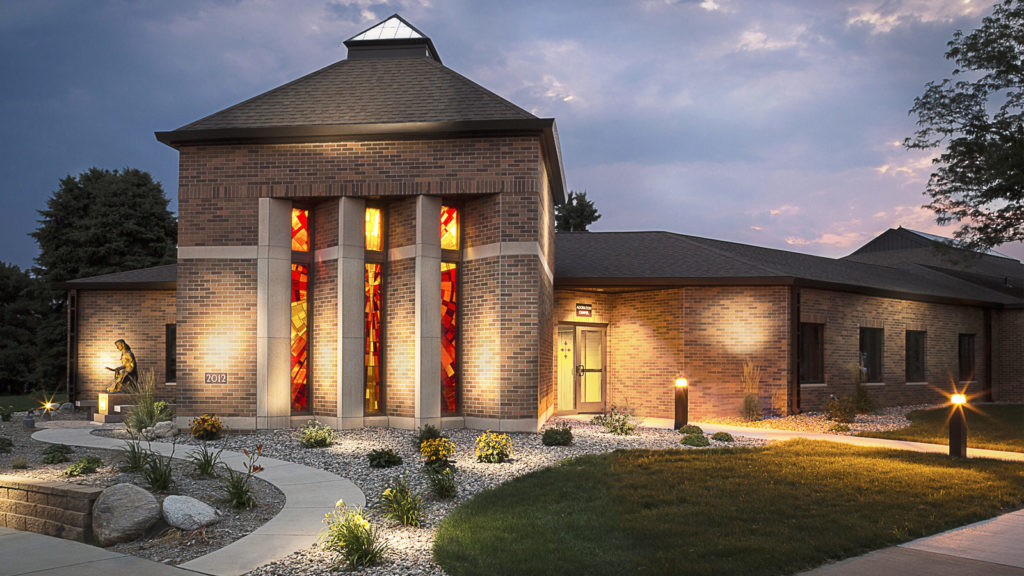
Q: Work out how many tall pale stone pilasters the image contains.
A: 3